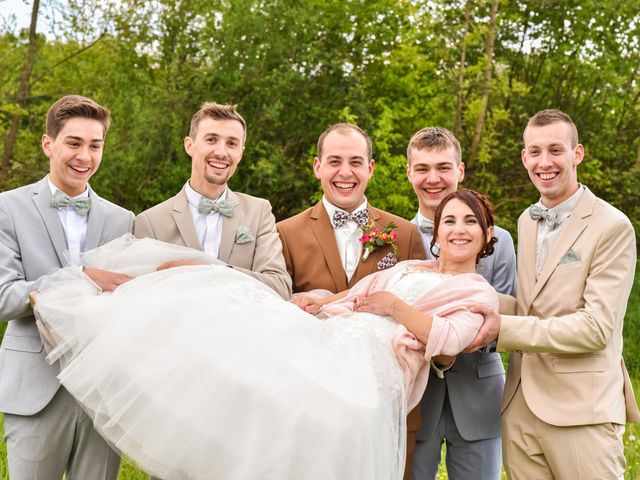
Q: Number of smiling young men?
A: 5